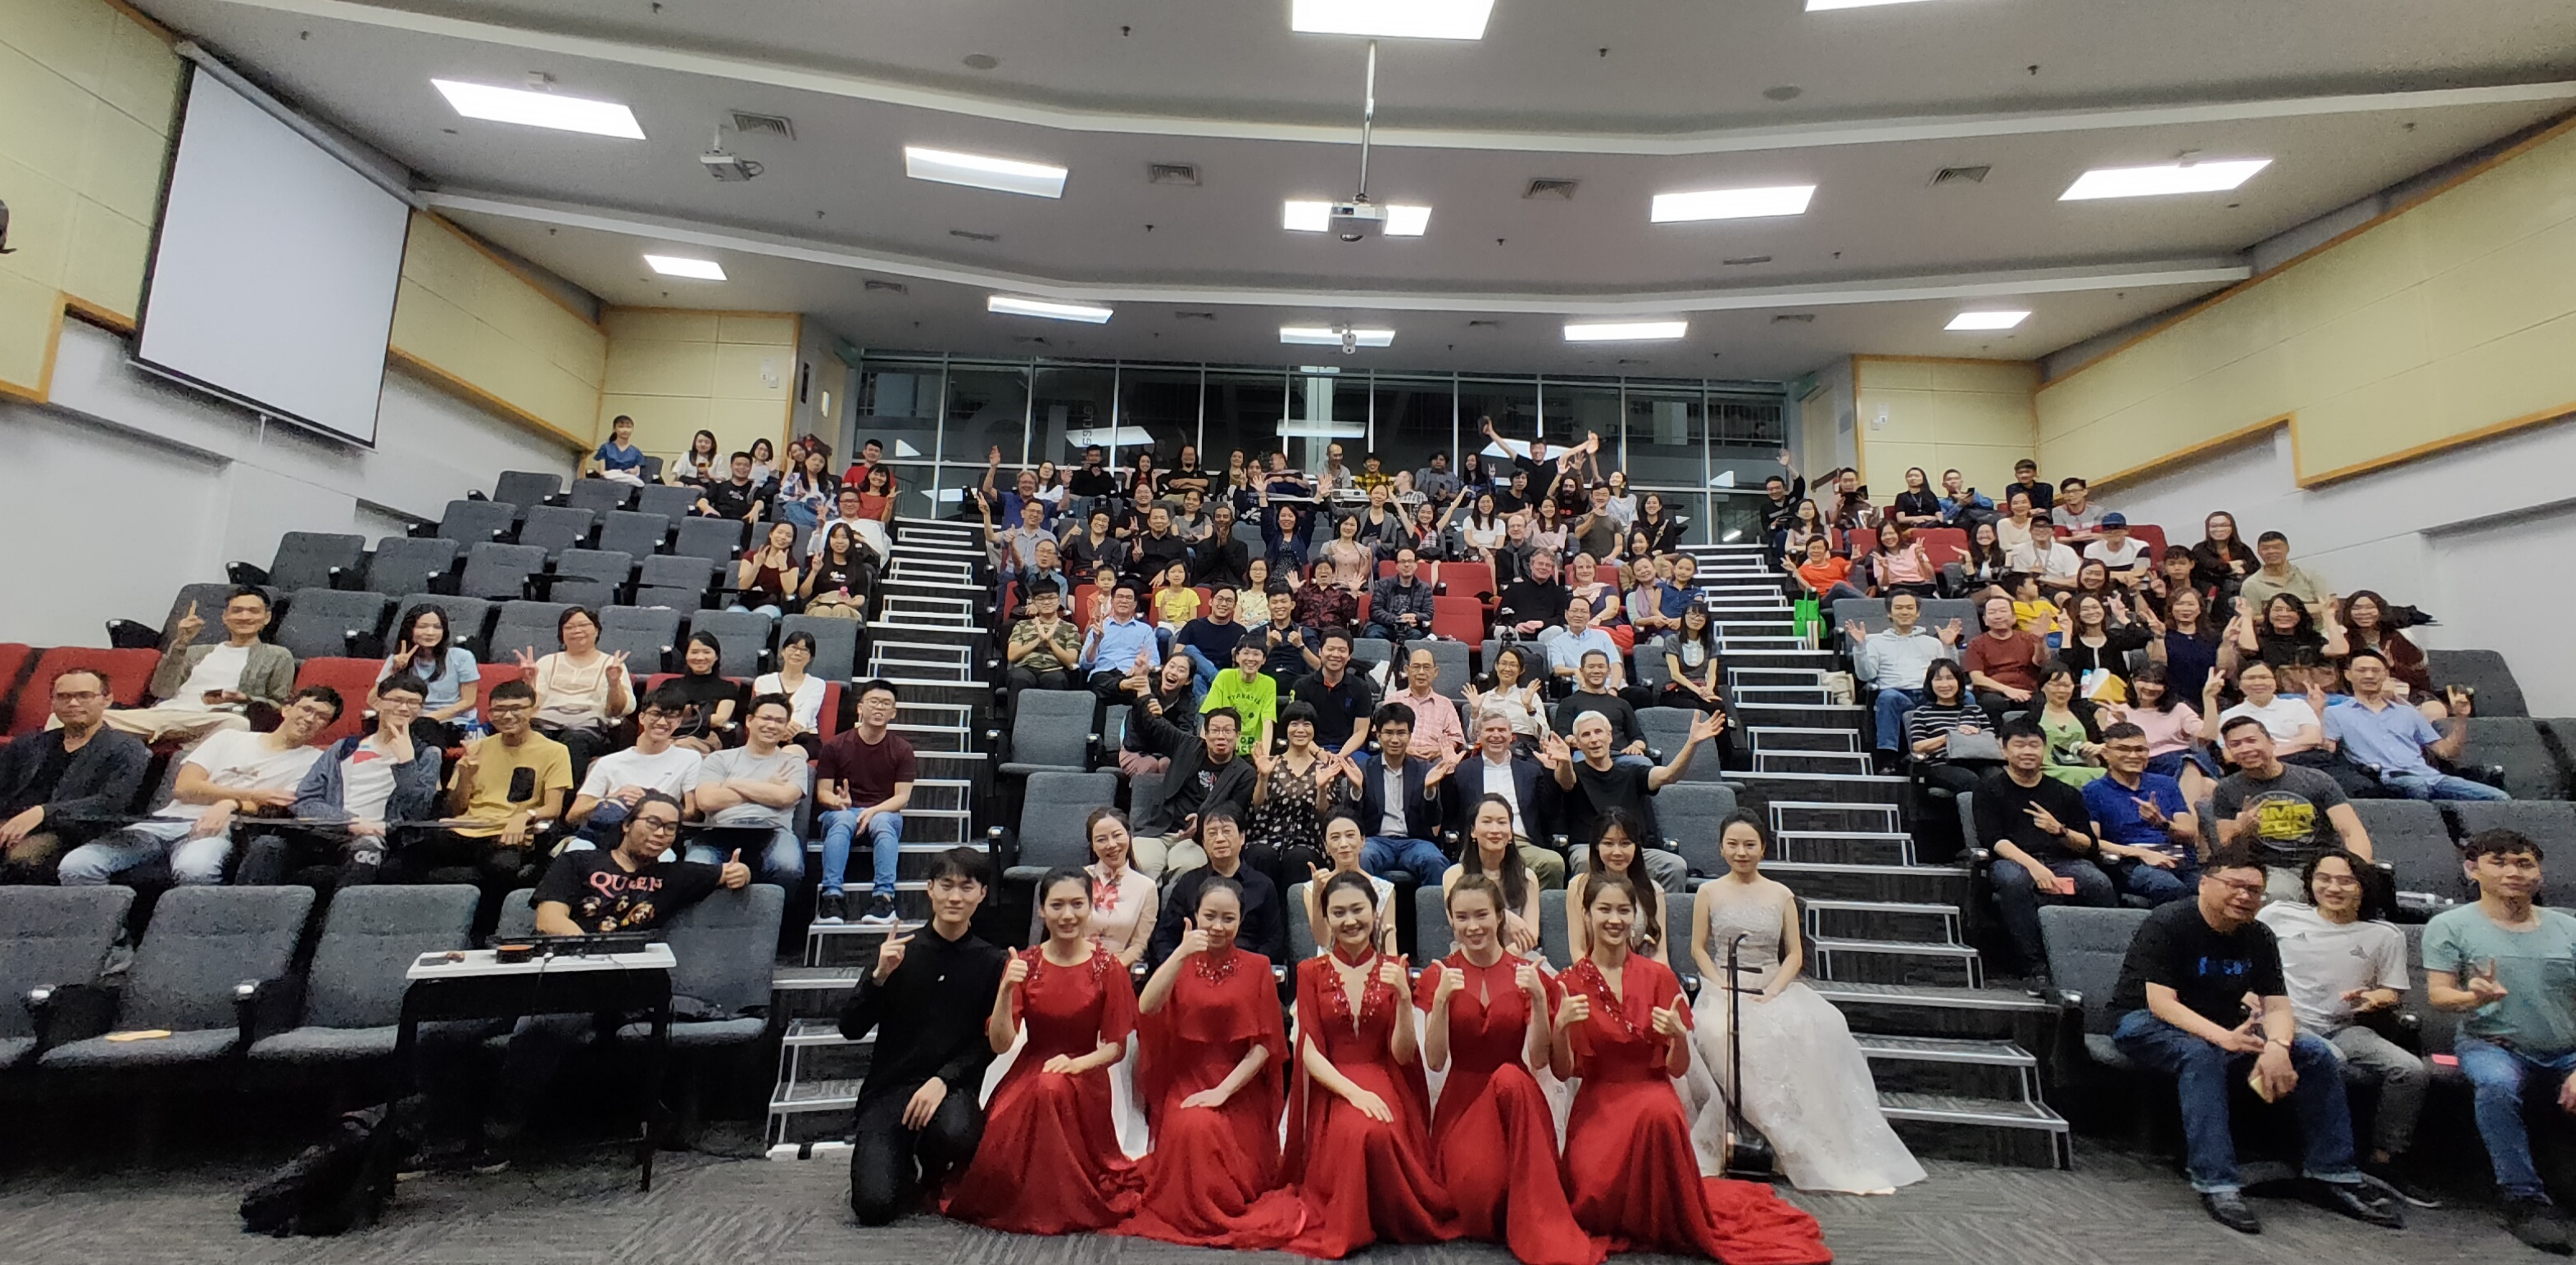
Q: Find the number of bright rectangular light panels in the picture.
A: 12